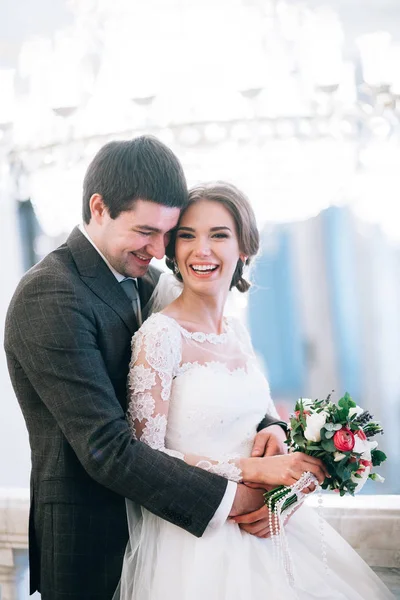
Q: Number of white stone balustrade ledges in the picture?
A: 1